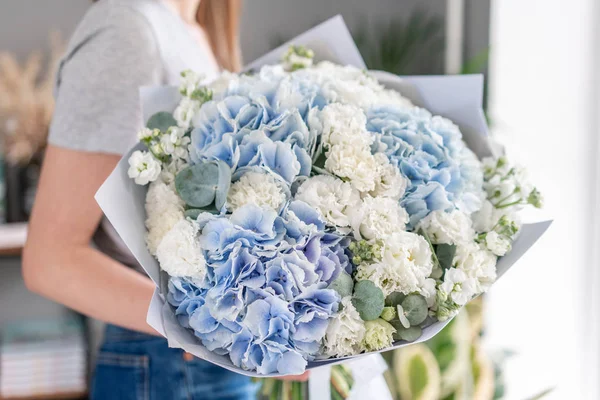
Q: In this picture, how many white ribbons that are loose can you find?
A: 2